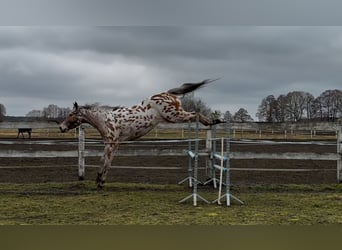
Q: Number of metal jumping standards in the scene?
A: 4